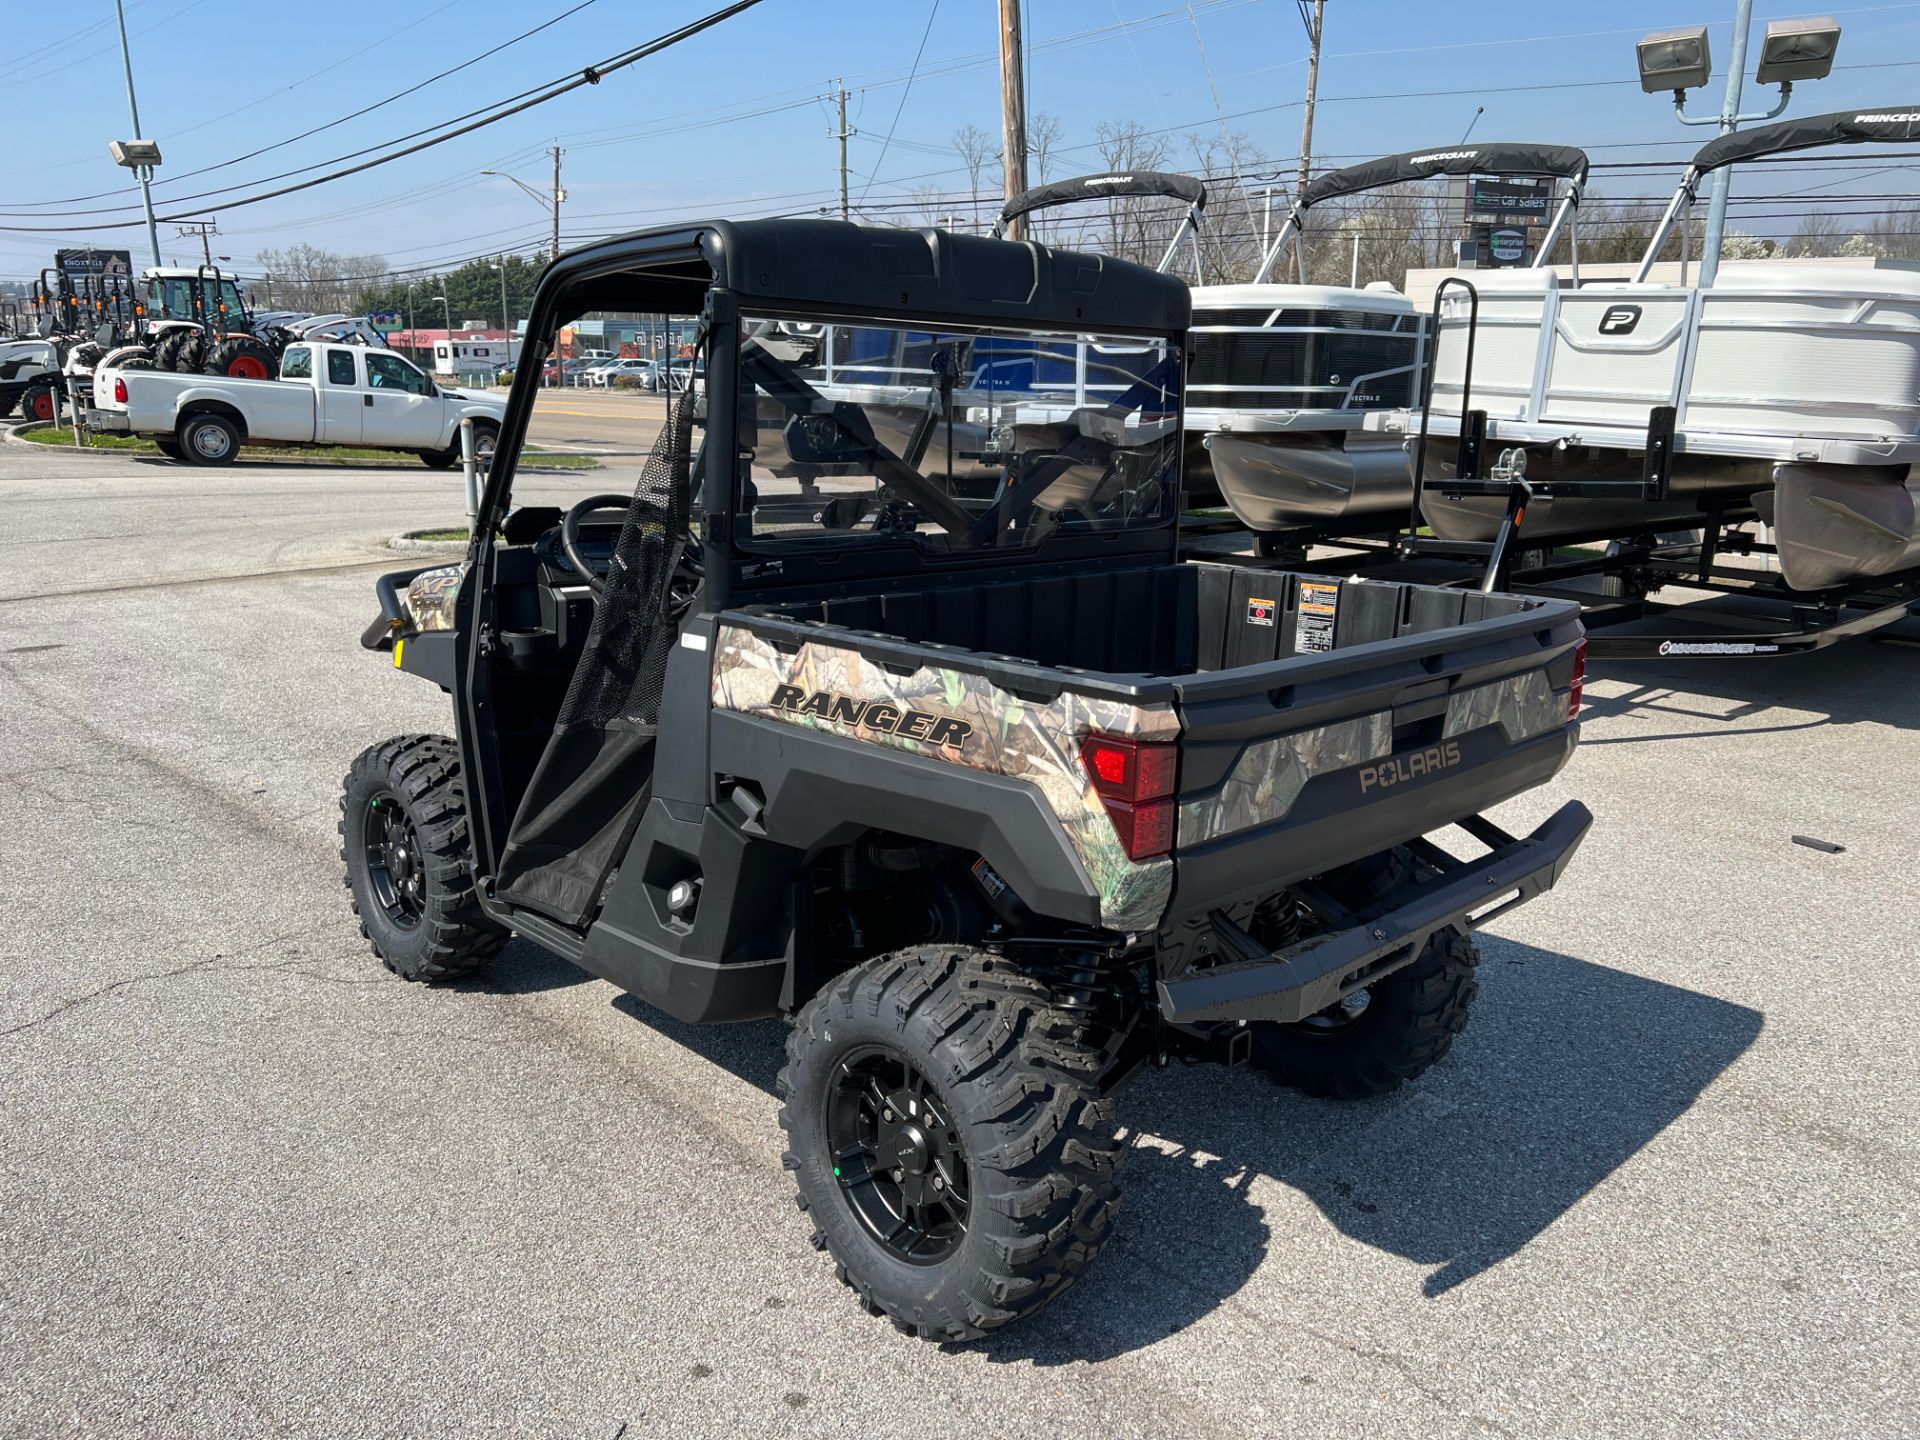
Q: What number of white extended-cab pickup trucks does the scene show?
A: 1